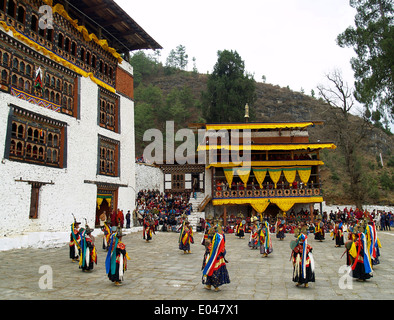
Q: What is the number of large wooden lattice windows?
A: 4